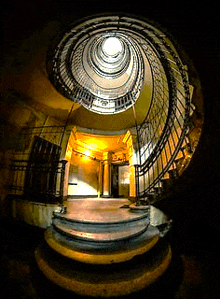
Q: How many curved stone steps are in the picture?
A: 4